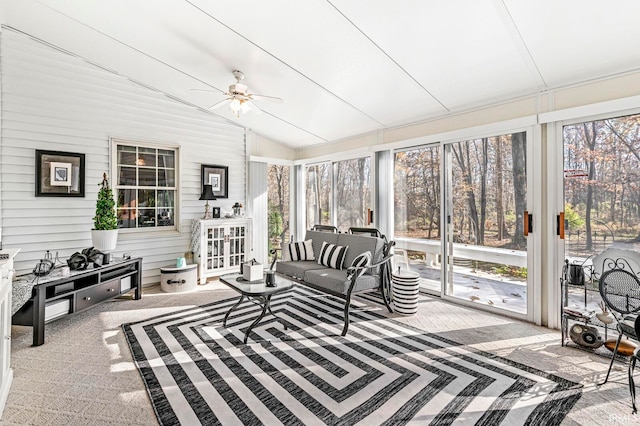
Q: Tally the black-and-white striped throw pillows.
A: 3